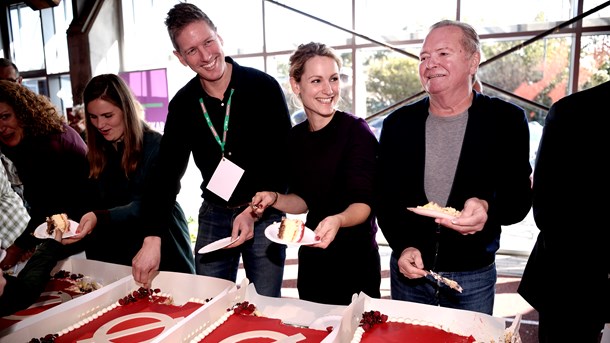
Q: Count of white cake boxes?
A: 4